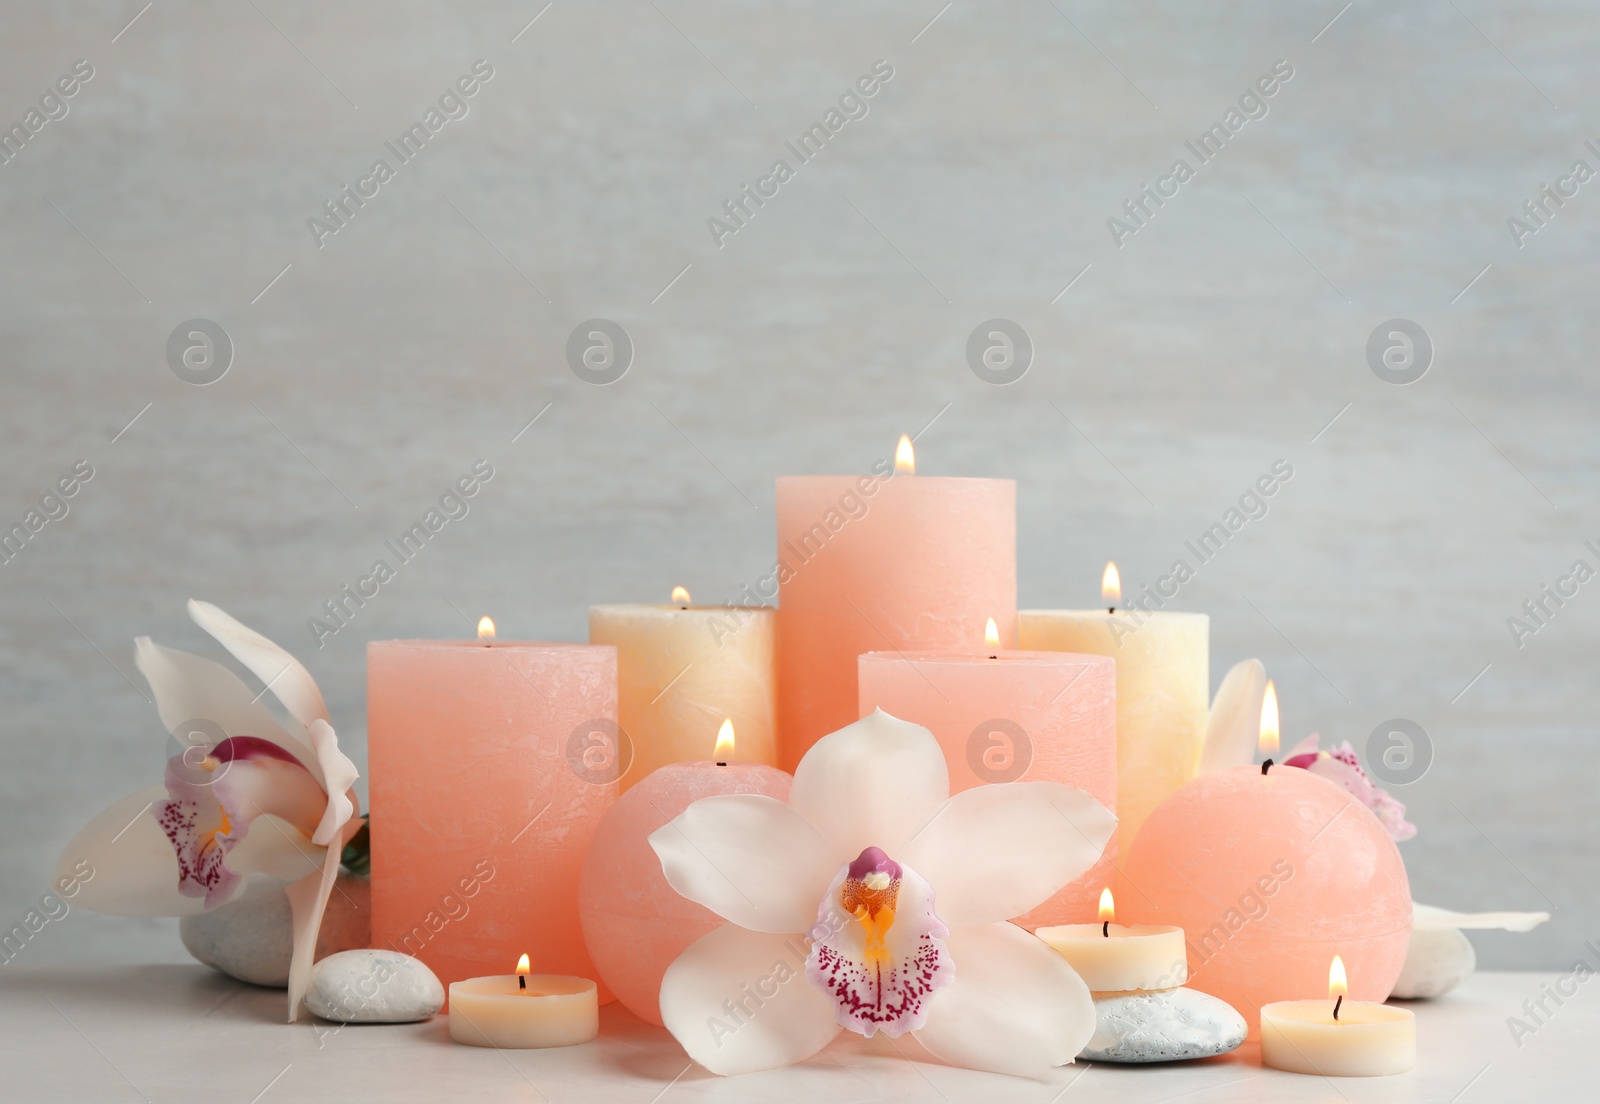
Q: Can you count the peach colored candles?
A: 5